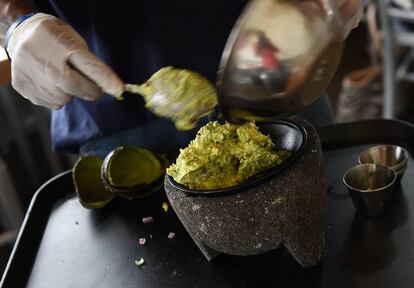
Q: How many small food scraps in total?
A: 5